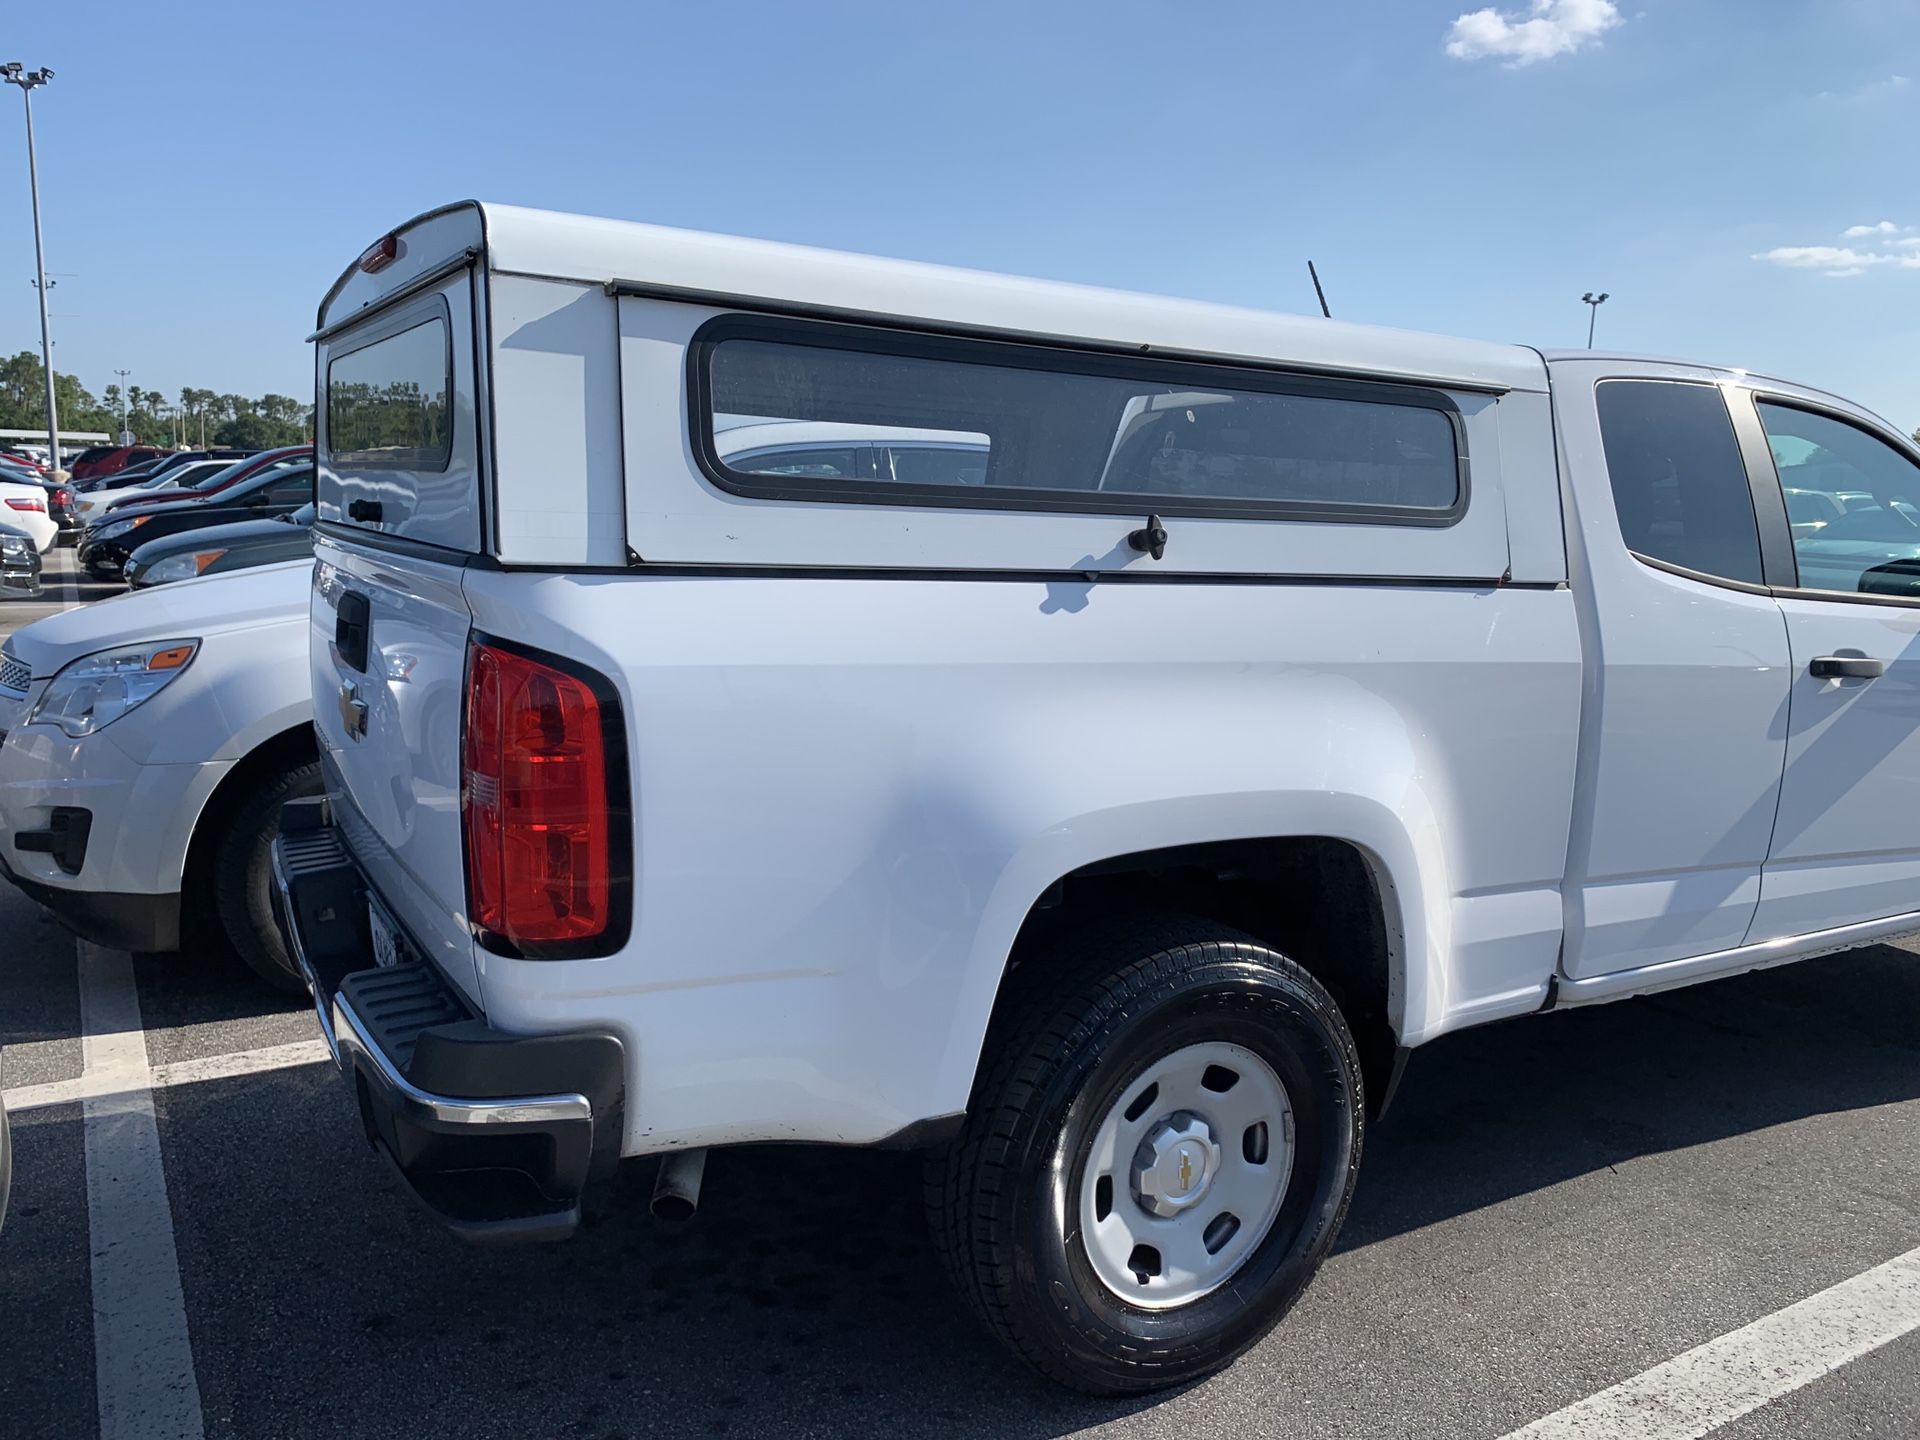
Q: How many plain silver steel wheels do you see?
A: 1